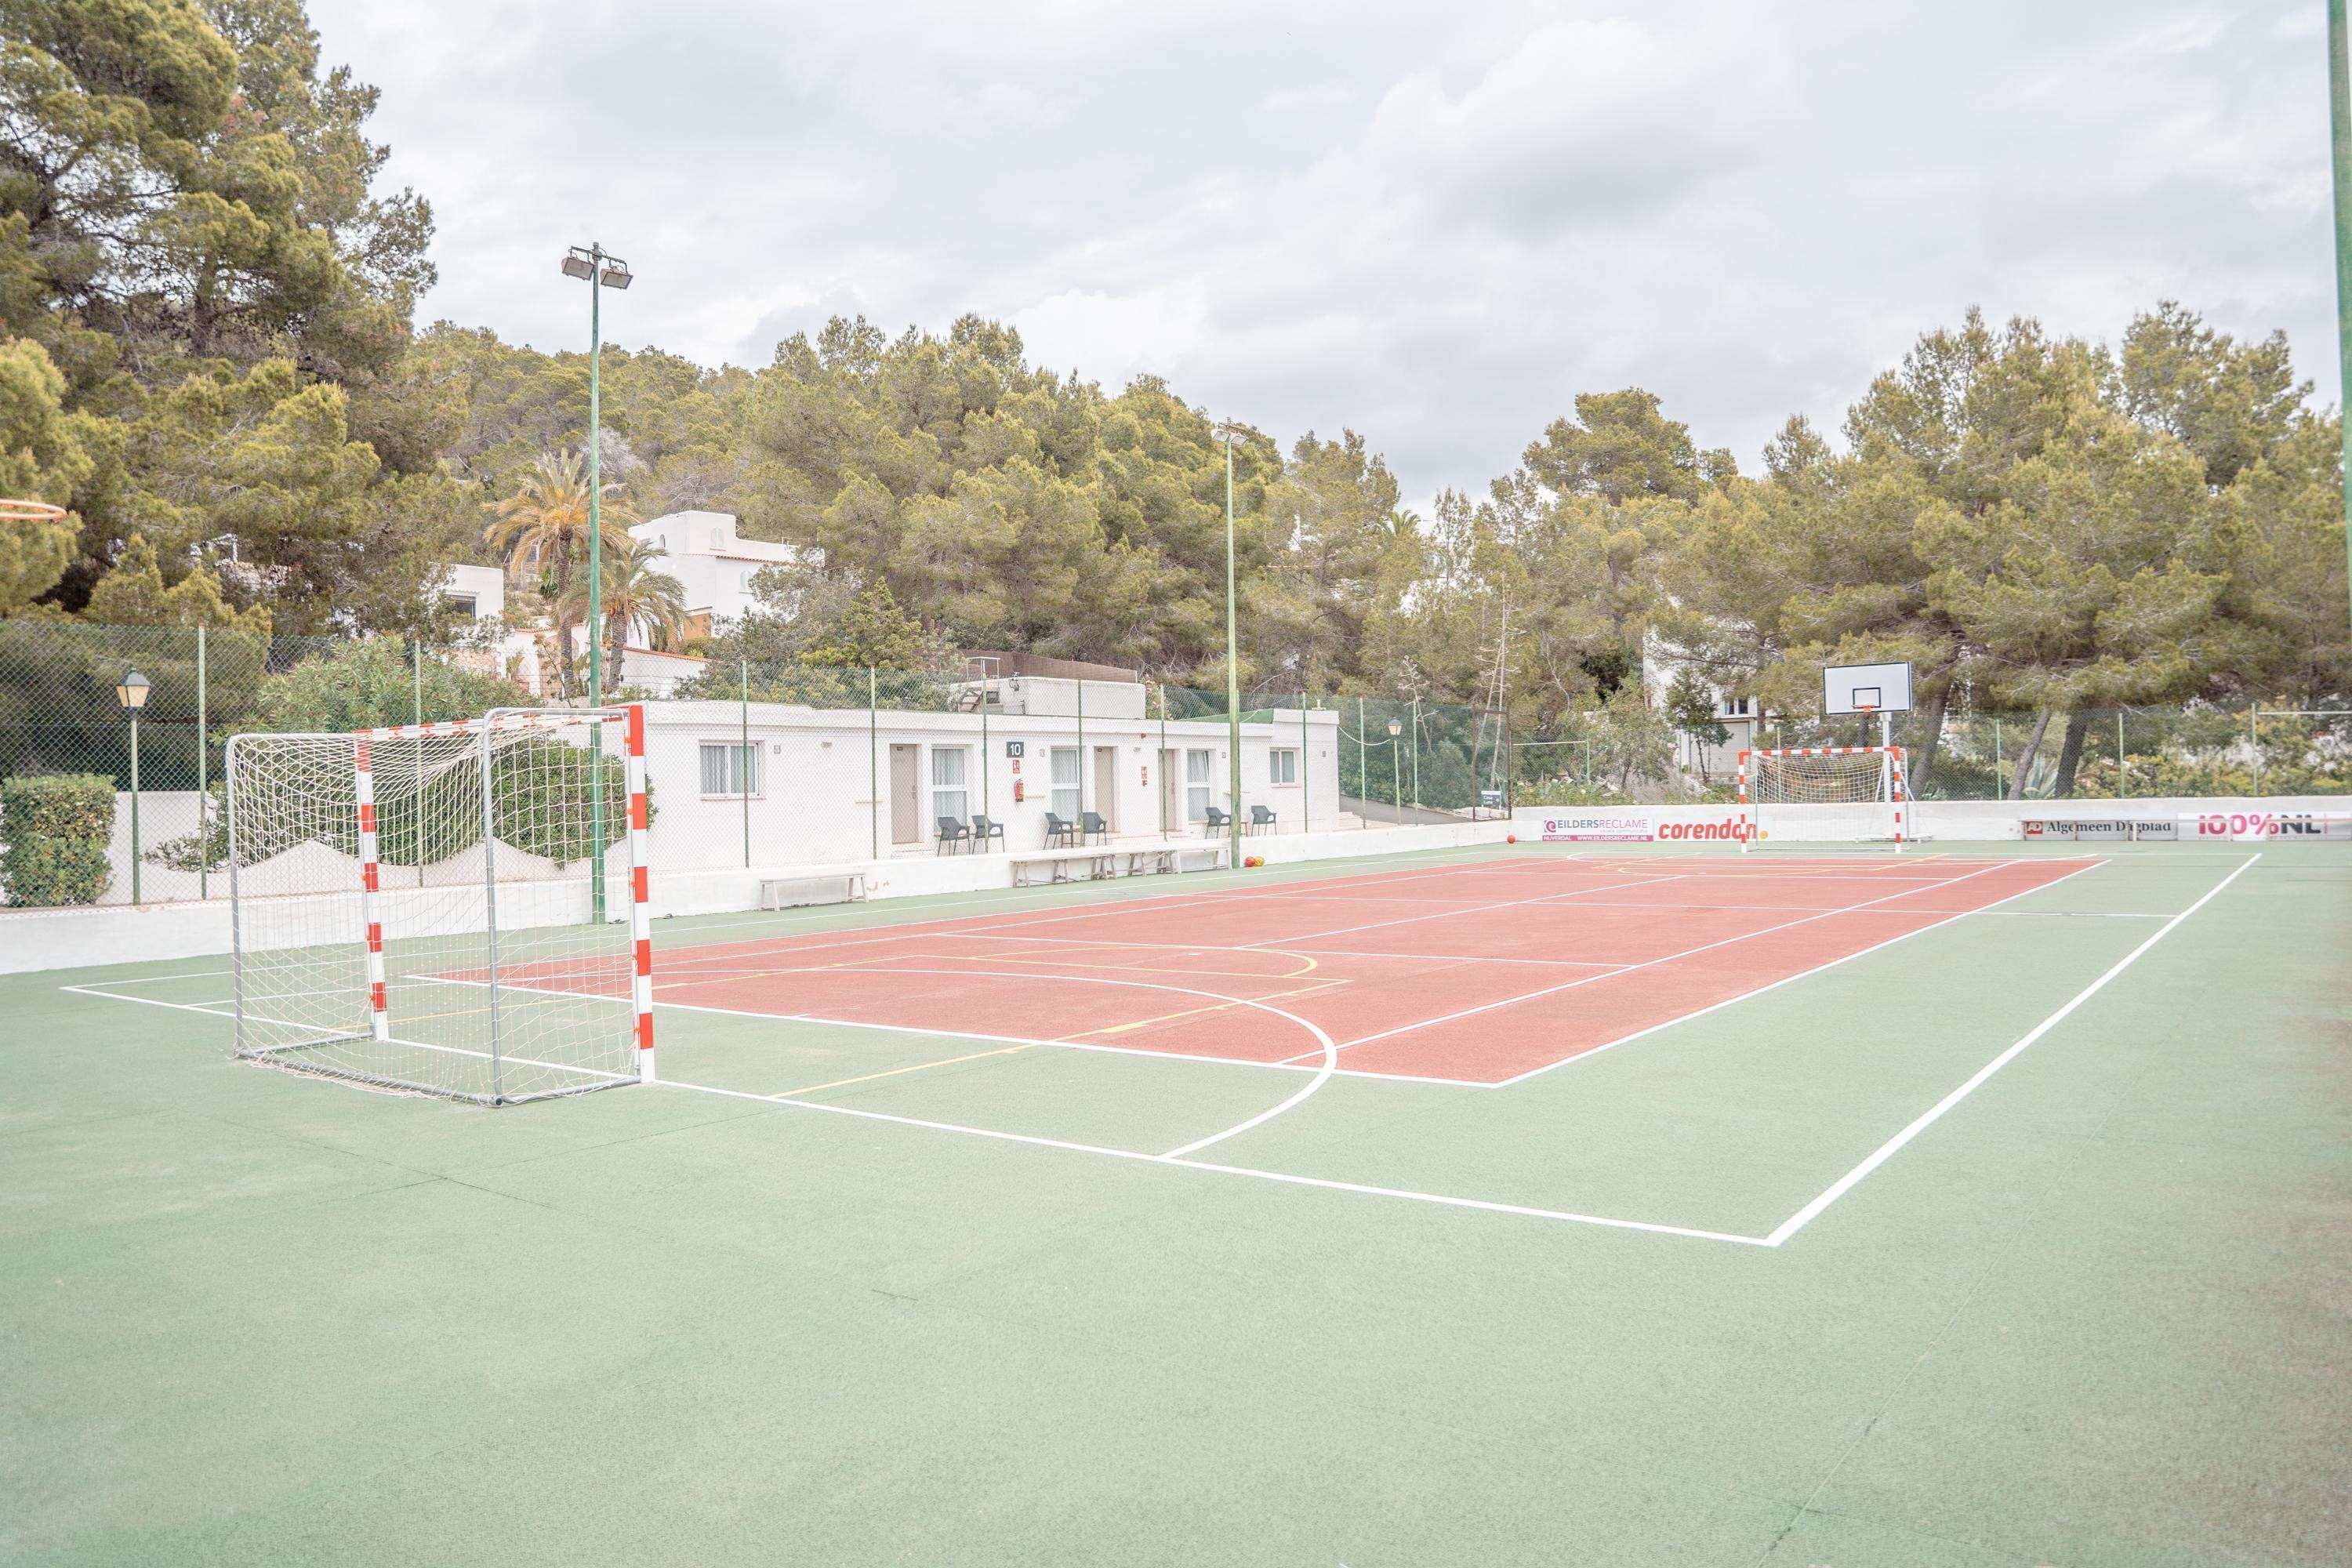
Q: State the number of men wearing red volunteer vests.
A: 0